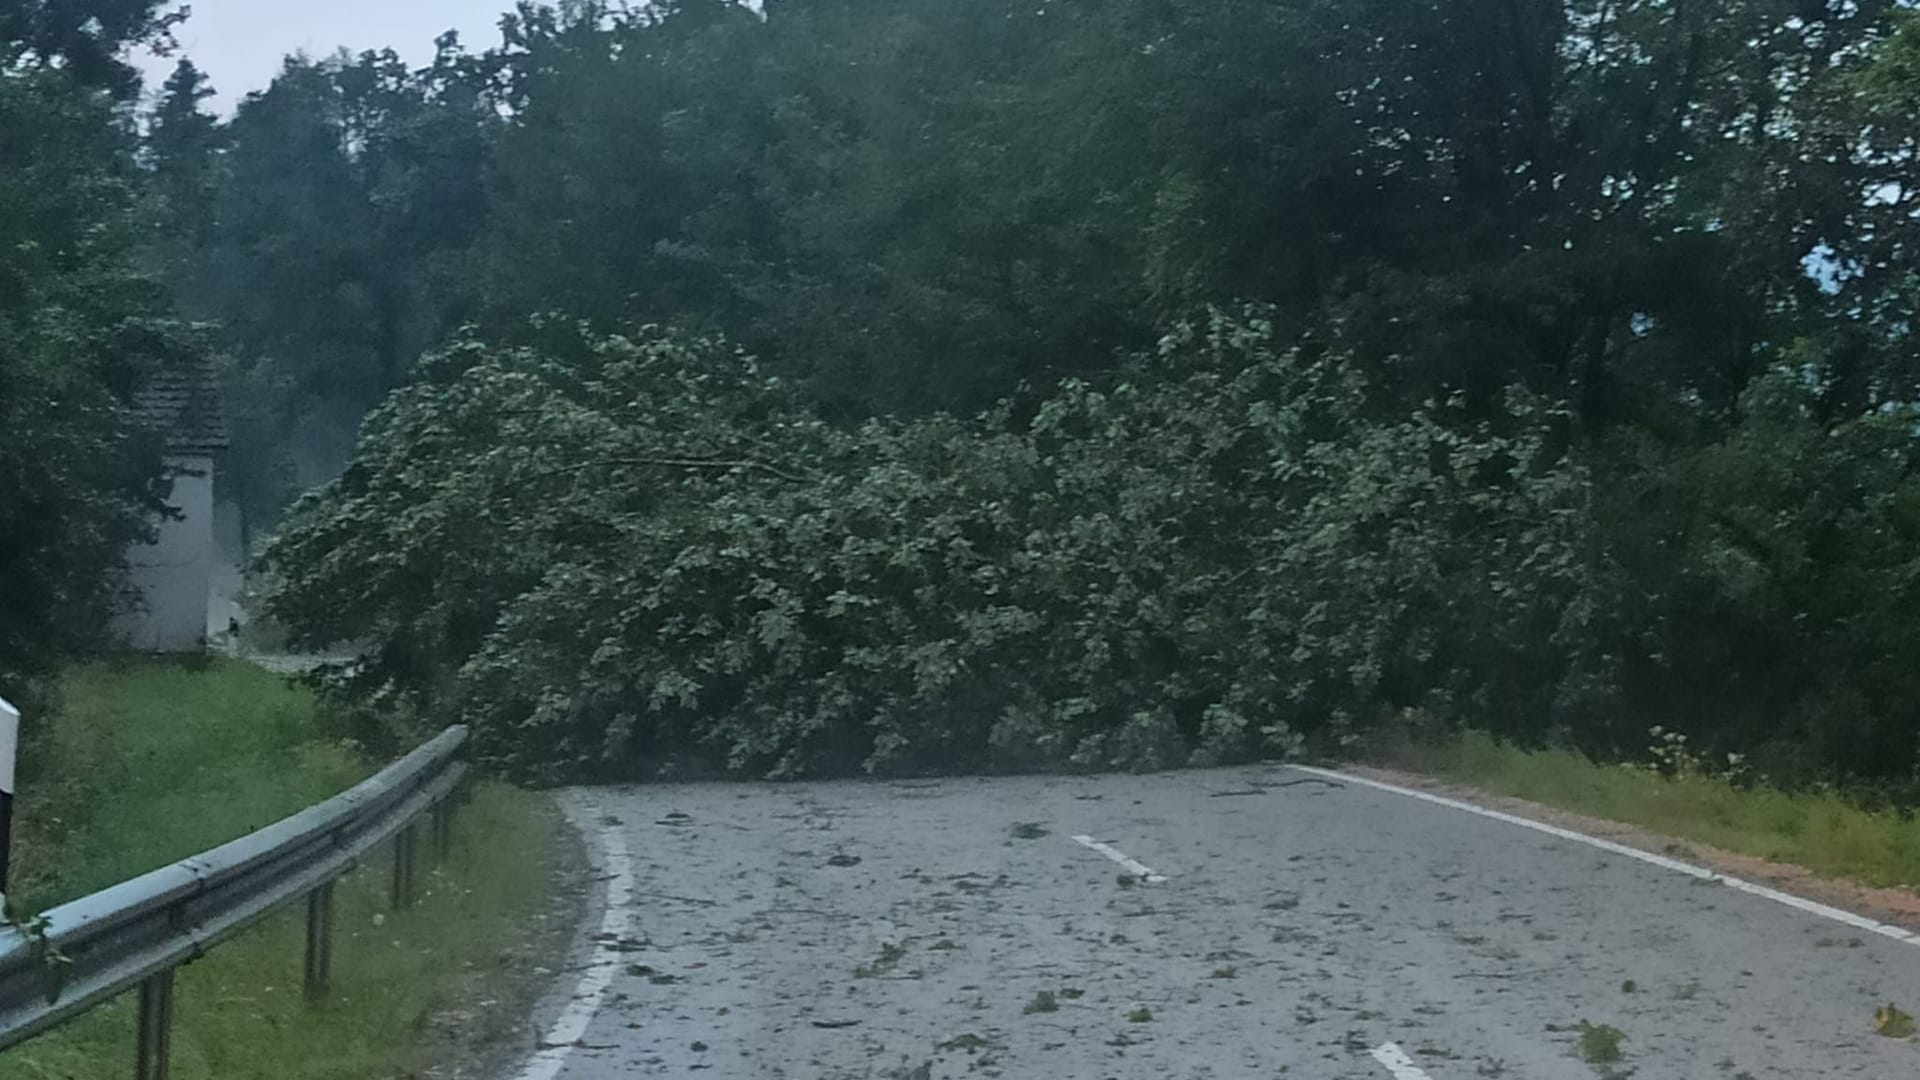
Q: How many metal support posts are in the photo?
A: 4